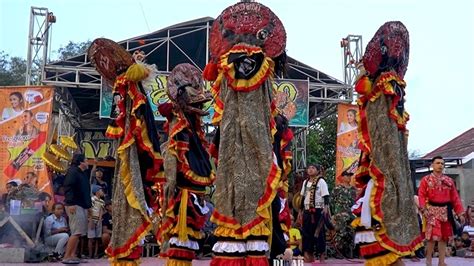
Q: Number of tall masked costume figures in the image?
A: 4